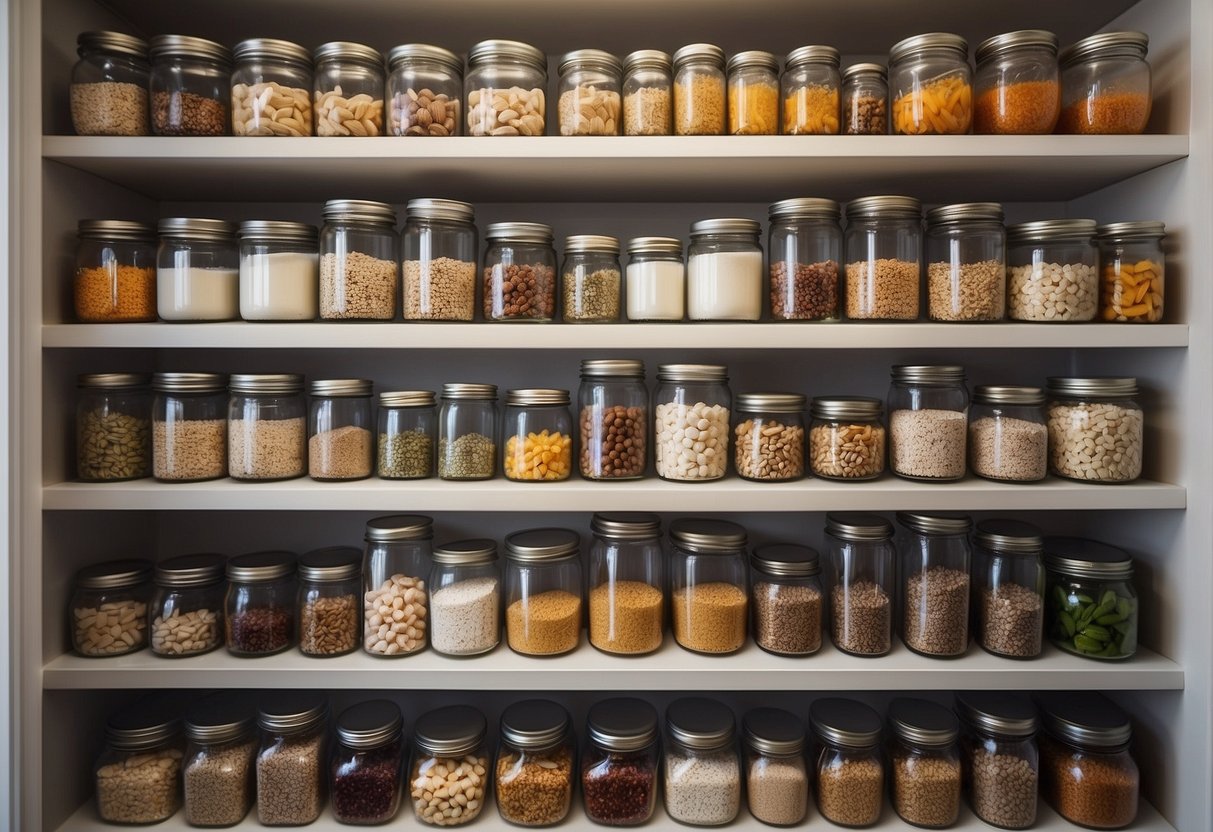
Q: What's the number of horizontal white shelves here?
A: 5